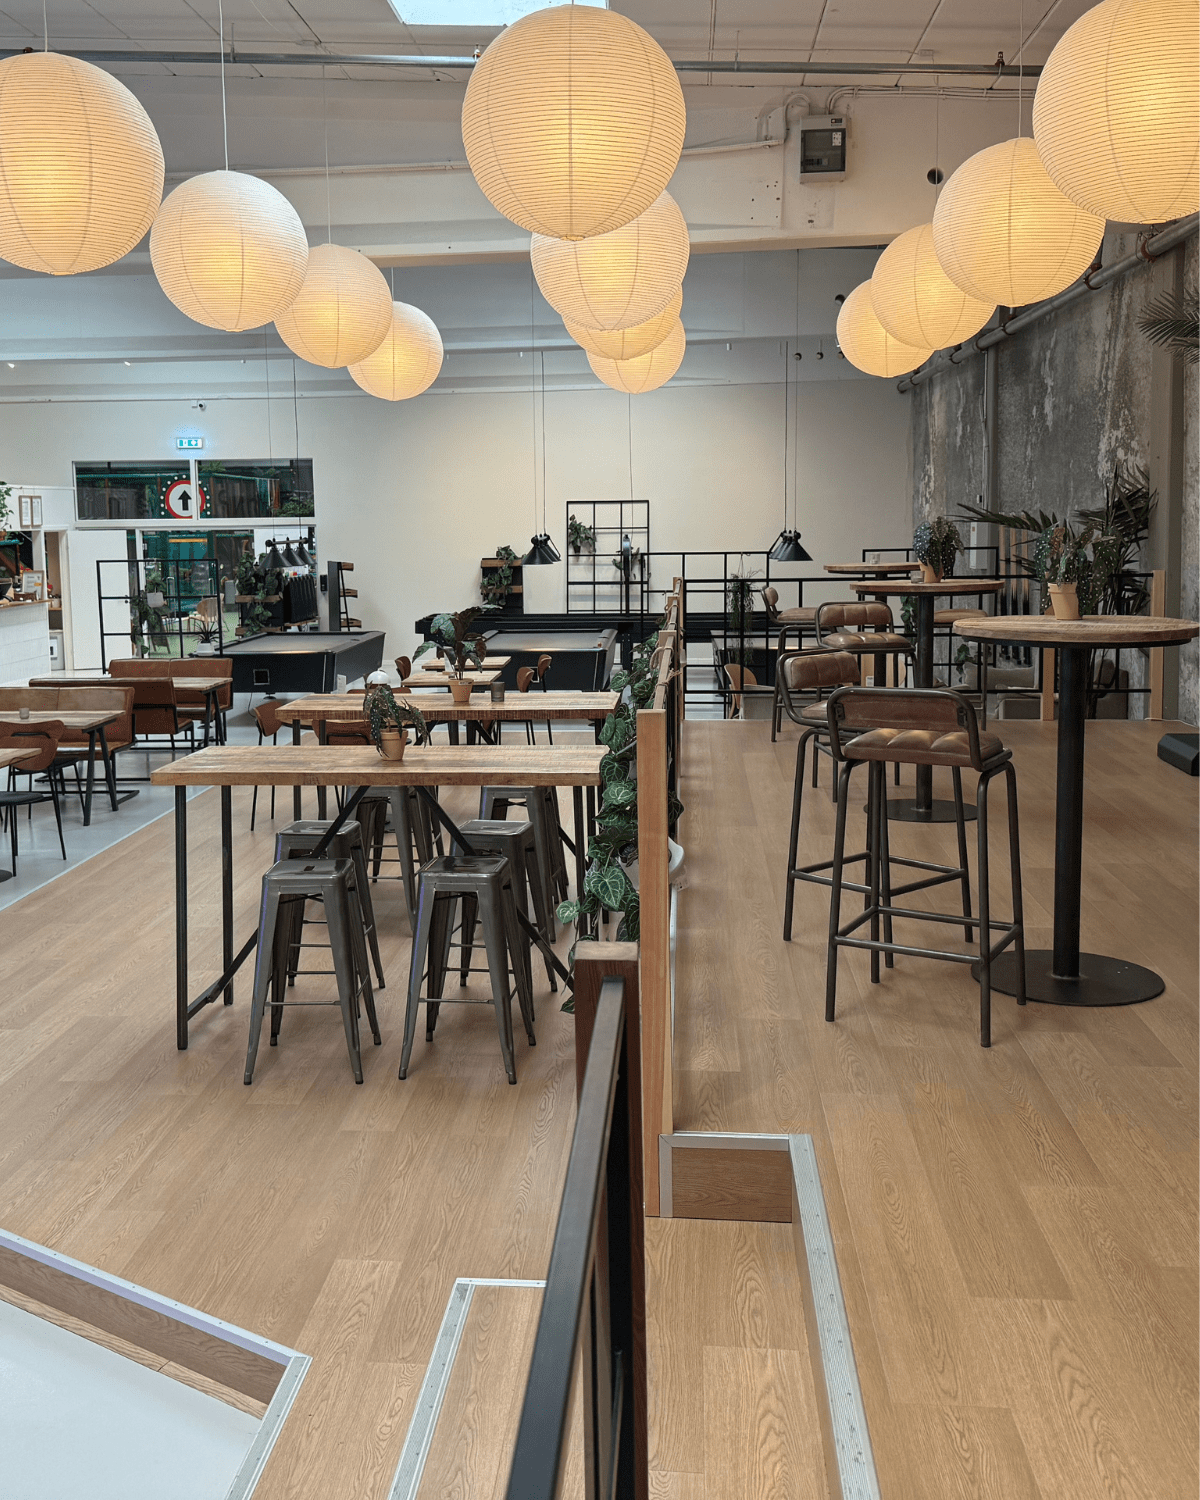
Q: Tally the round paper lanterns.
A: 12